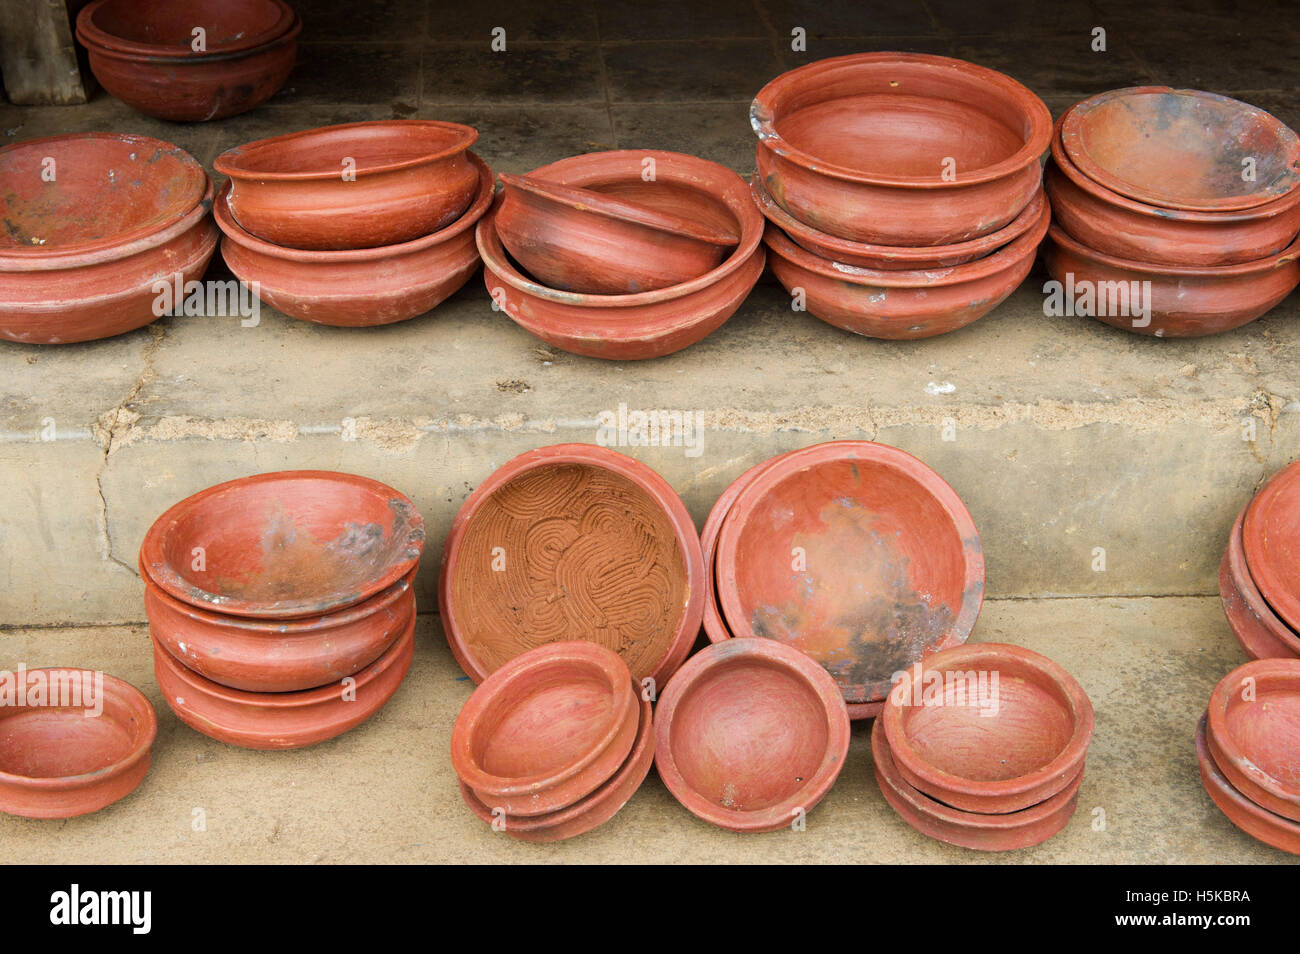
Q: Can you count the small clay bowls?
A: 8